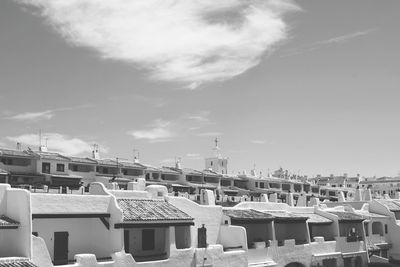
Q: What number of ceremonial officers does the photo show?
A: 0